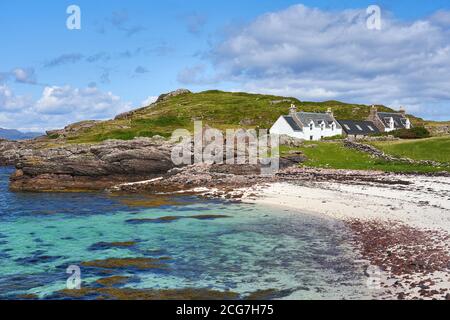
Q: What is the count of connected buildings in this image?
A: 3